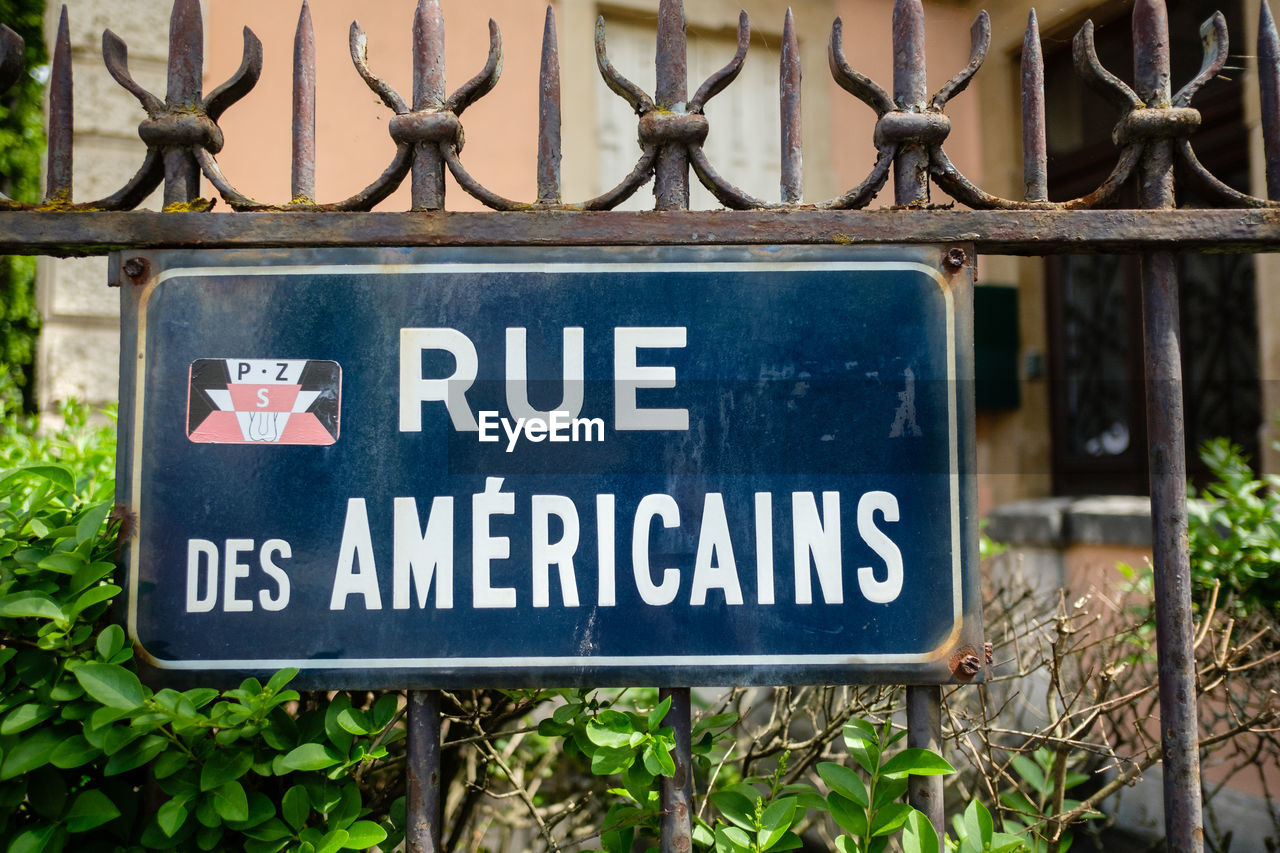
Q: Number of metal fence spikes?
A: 11